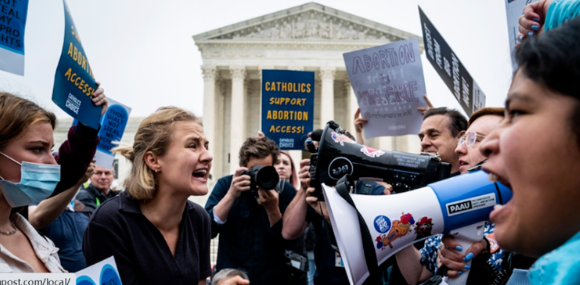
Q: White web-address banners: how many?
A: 1